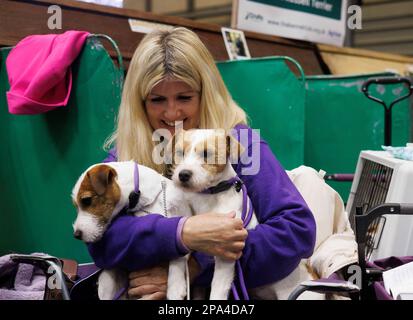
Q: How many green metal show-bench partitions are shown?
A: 3